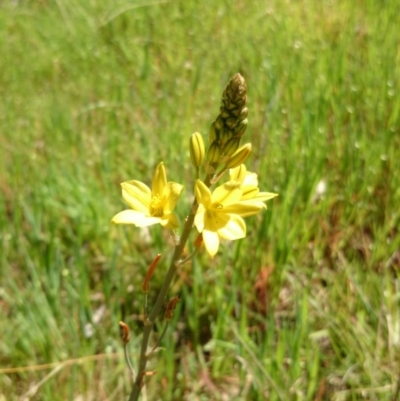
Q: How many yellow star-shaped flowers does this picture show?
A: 3